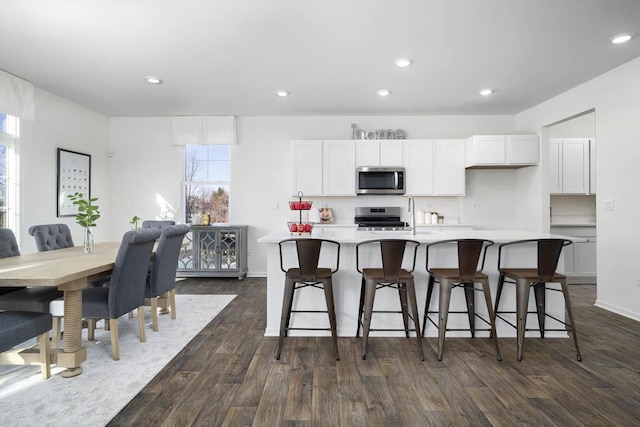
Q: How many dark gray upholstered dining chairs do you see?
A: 6